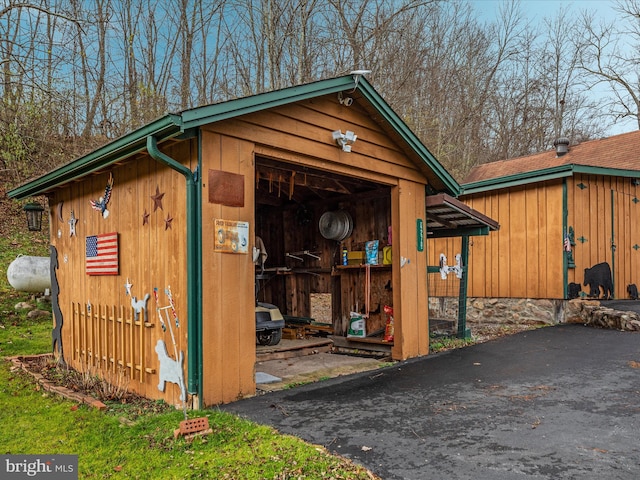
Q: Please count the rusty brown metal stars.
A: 3